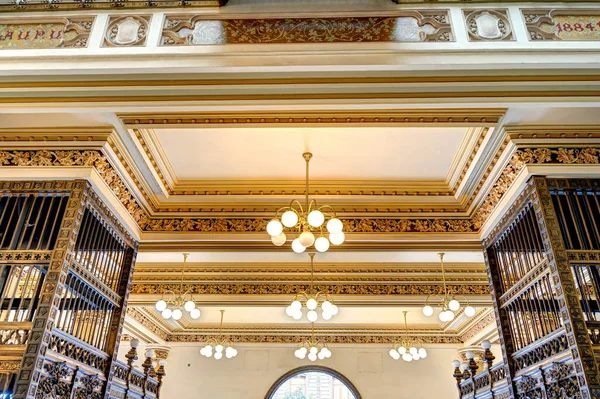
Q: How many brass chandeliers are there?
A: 7